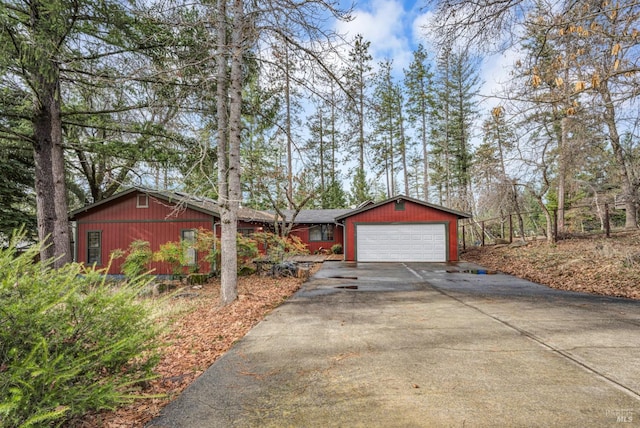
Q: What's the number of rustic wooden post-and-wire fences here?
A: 1